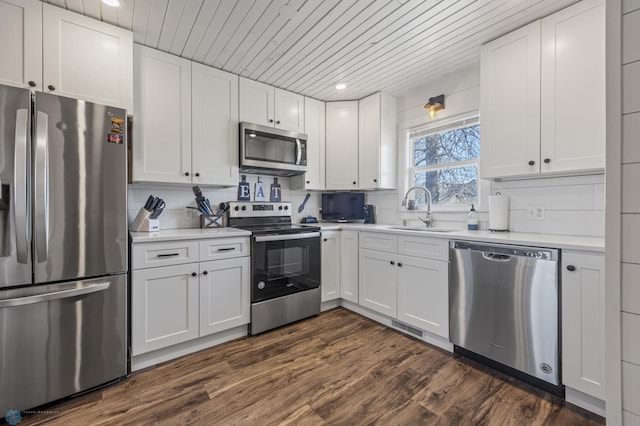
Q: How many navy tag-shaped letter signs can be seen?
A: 2